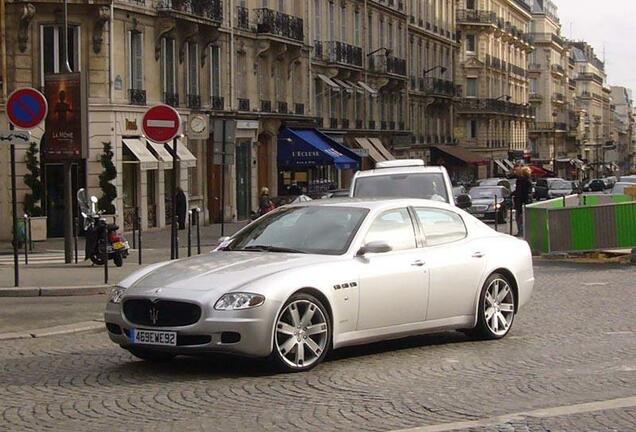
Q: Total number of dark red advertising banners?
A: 1